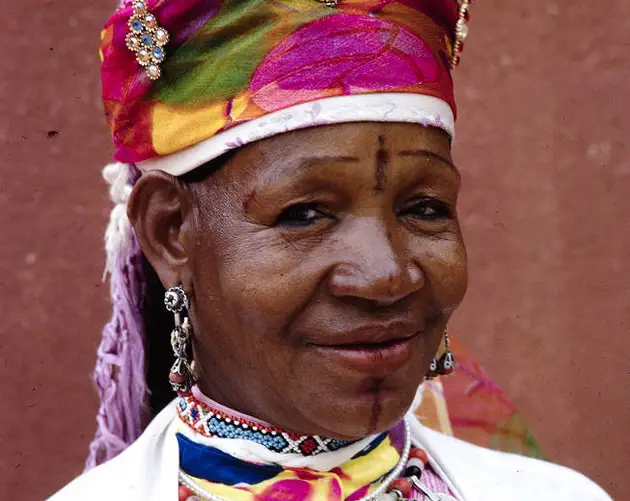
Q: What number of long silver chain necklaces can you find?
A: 1